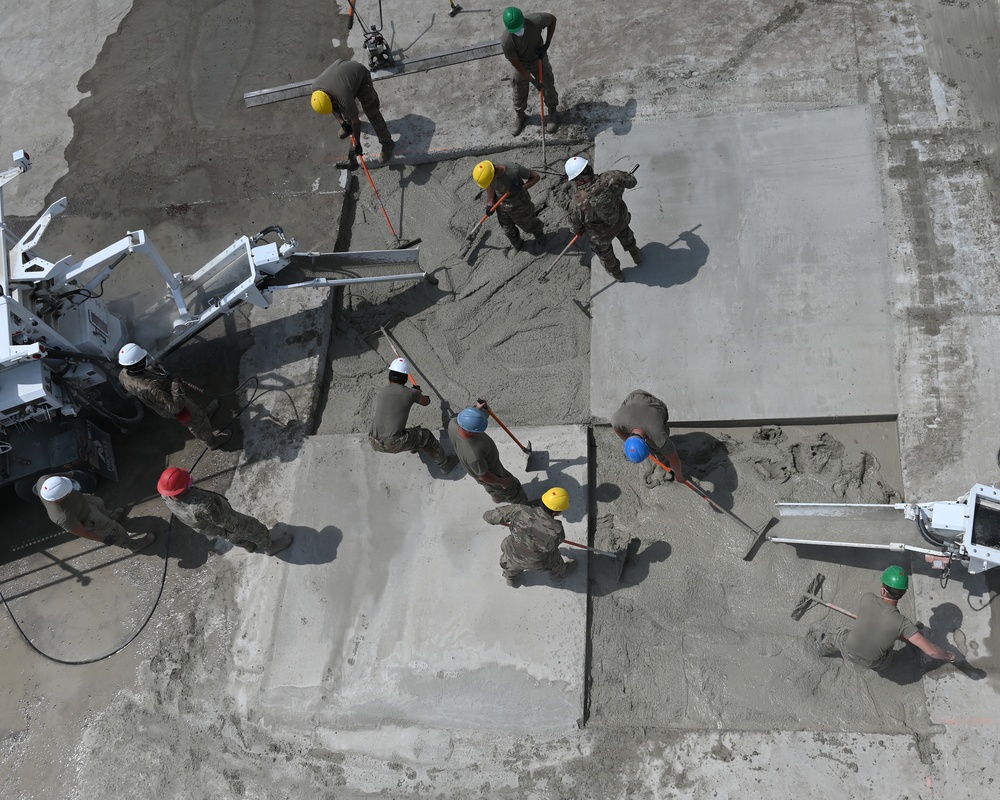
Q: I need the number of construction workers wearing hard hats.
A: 12